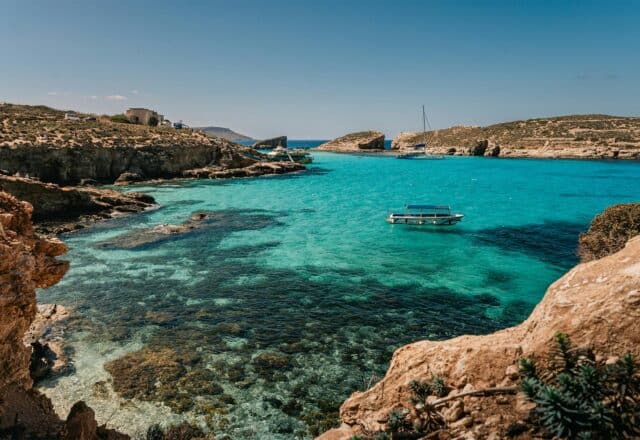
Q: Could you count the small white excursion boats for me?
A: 1